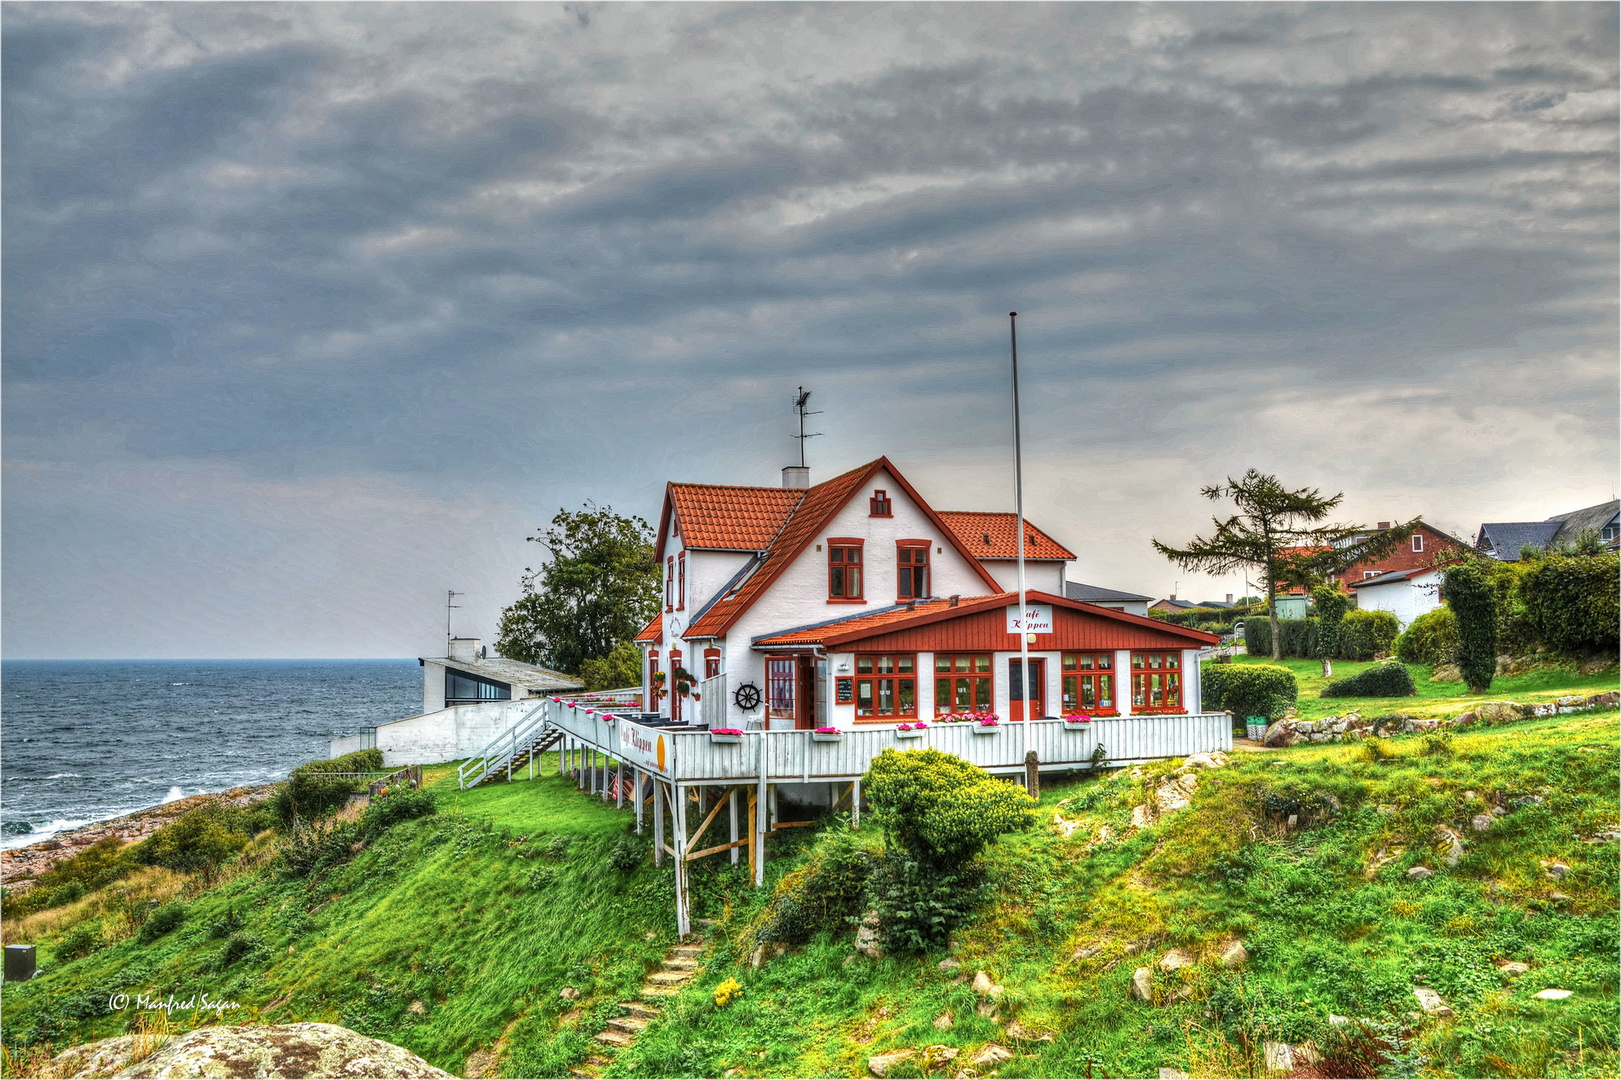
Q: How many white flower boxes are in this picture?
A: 9